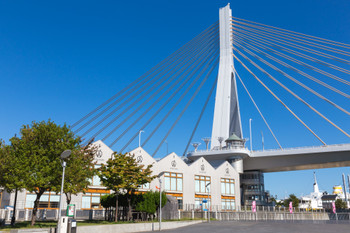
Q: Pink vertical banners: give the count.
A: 3